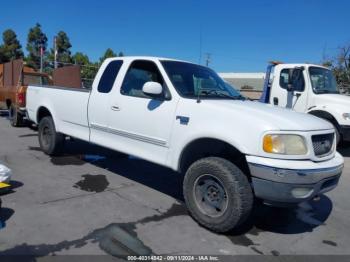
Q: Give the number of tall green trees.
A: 3